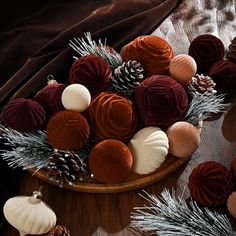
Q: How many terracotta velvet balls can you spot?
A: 4